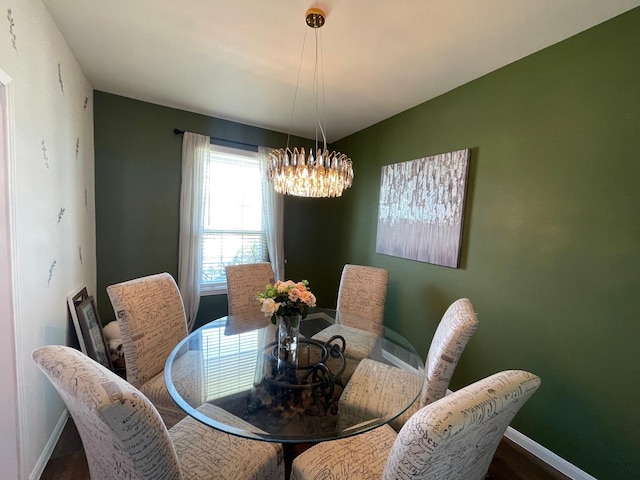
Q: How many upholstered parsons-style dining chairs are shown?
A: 6